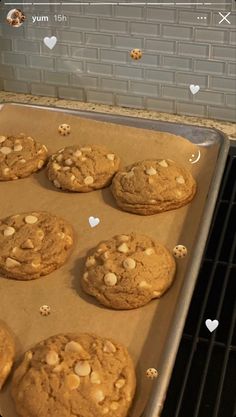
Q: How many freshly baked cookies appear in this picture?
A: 7